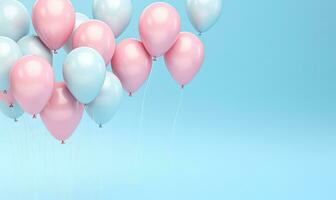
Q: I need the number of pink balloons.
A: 8